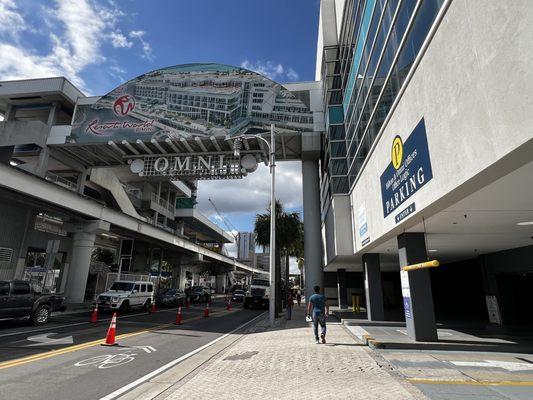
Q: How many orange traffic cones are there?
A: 7